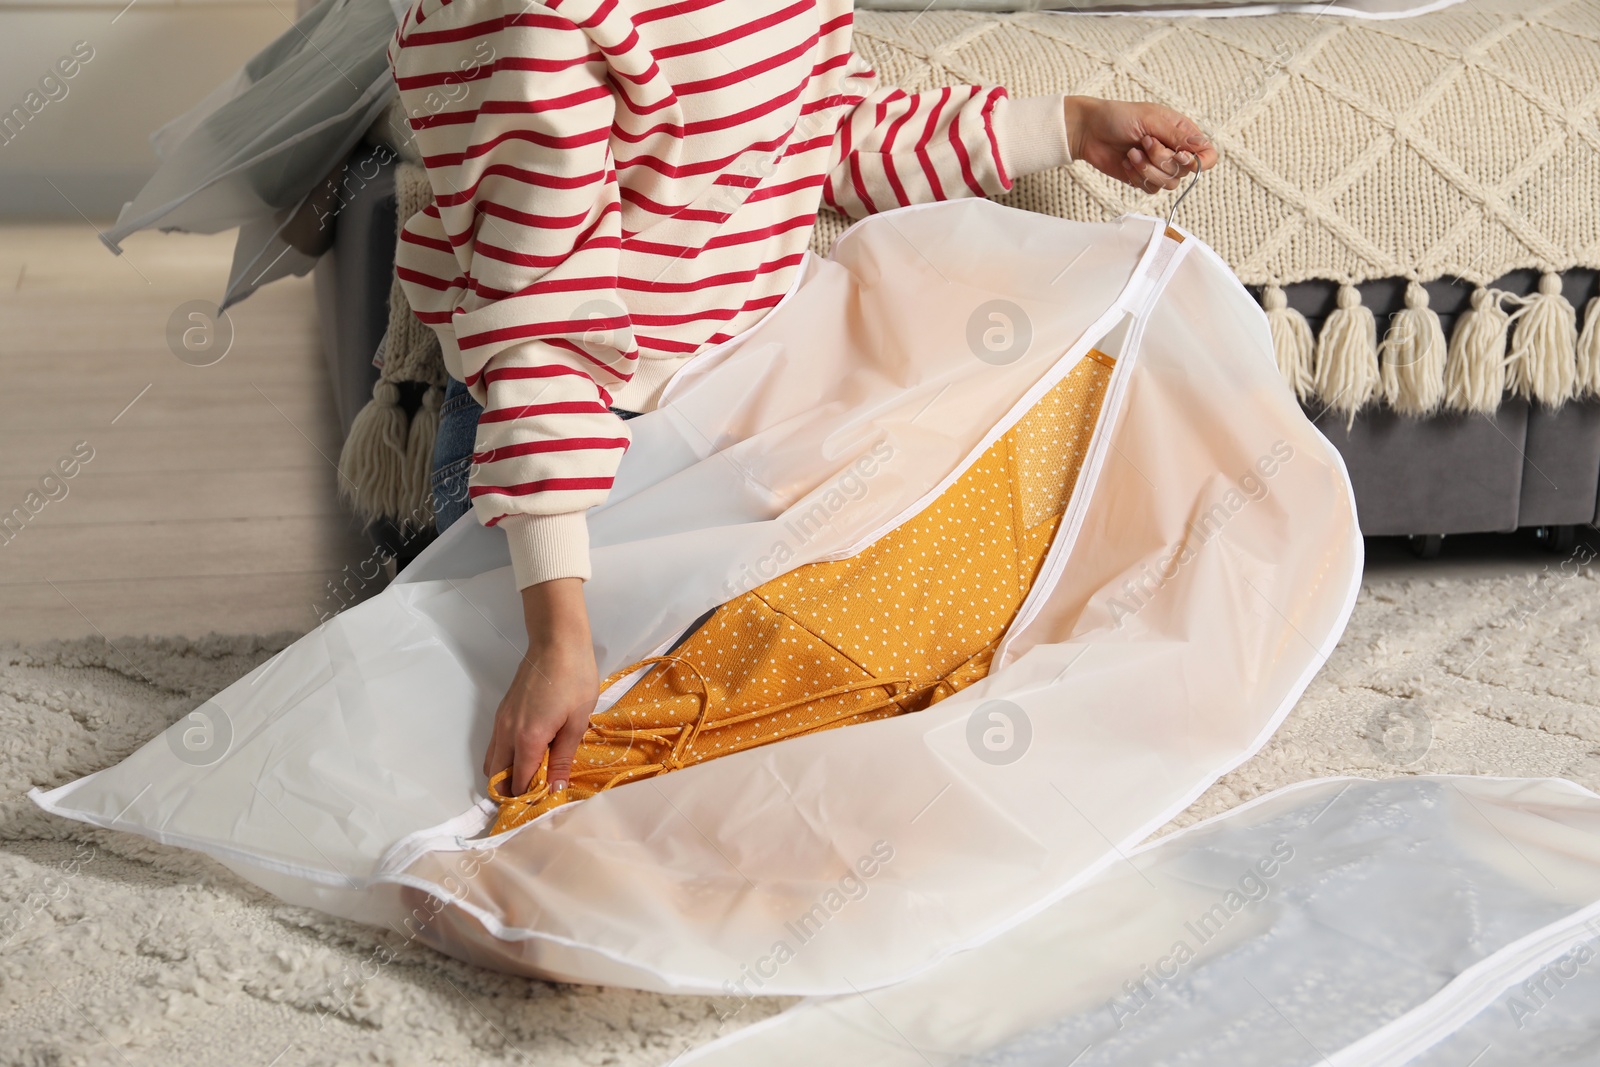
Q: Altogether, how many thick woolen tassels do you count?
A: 8